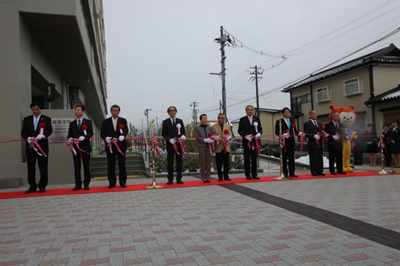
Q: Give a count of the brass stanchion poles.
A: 3